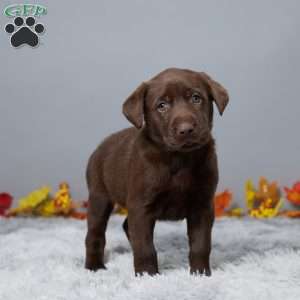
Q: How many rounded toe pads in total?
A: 4